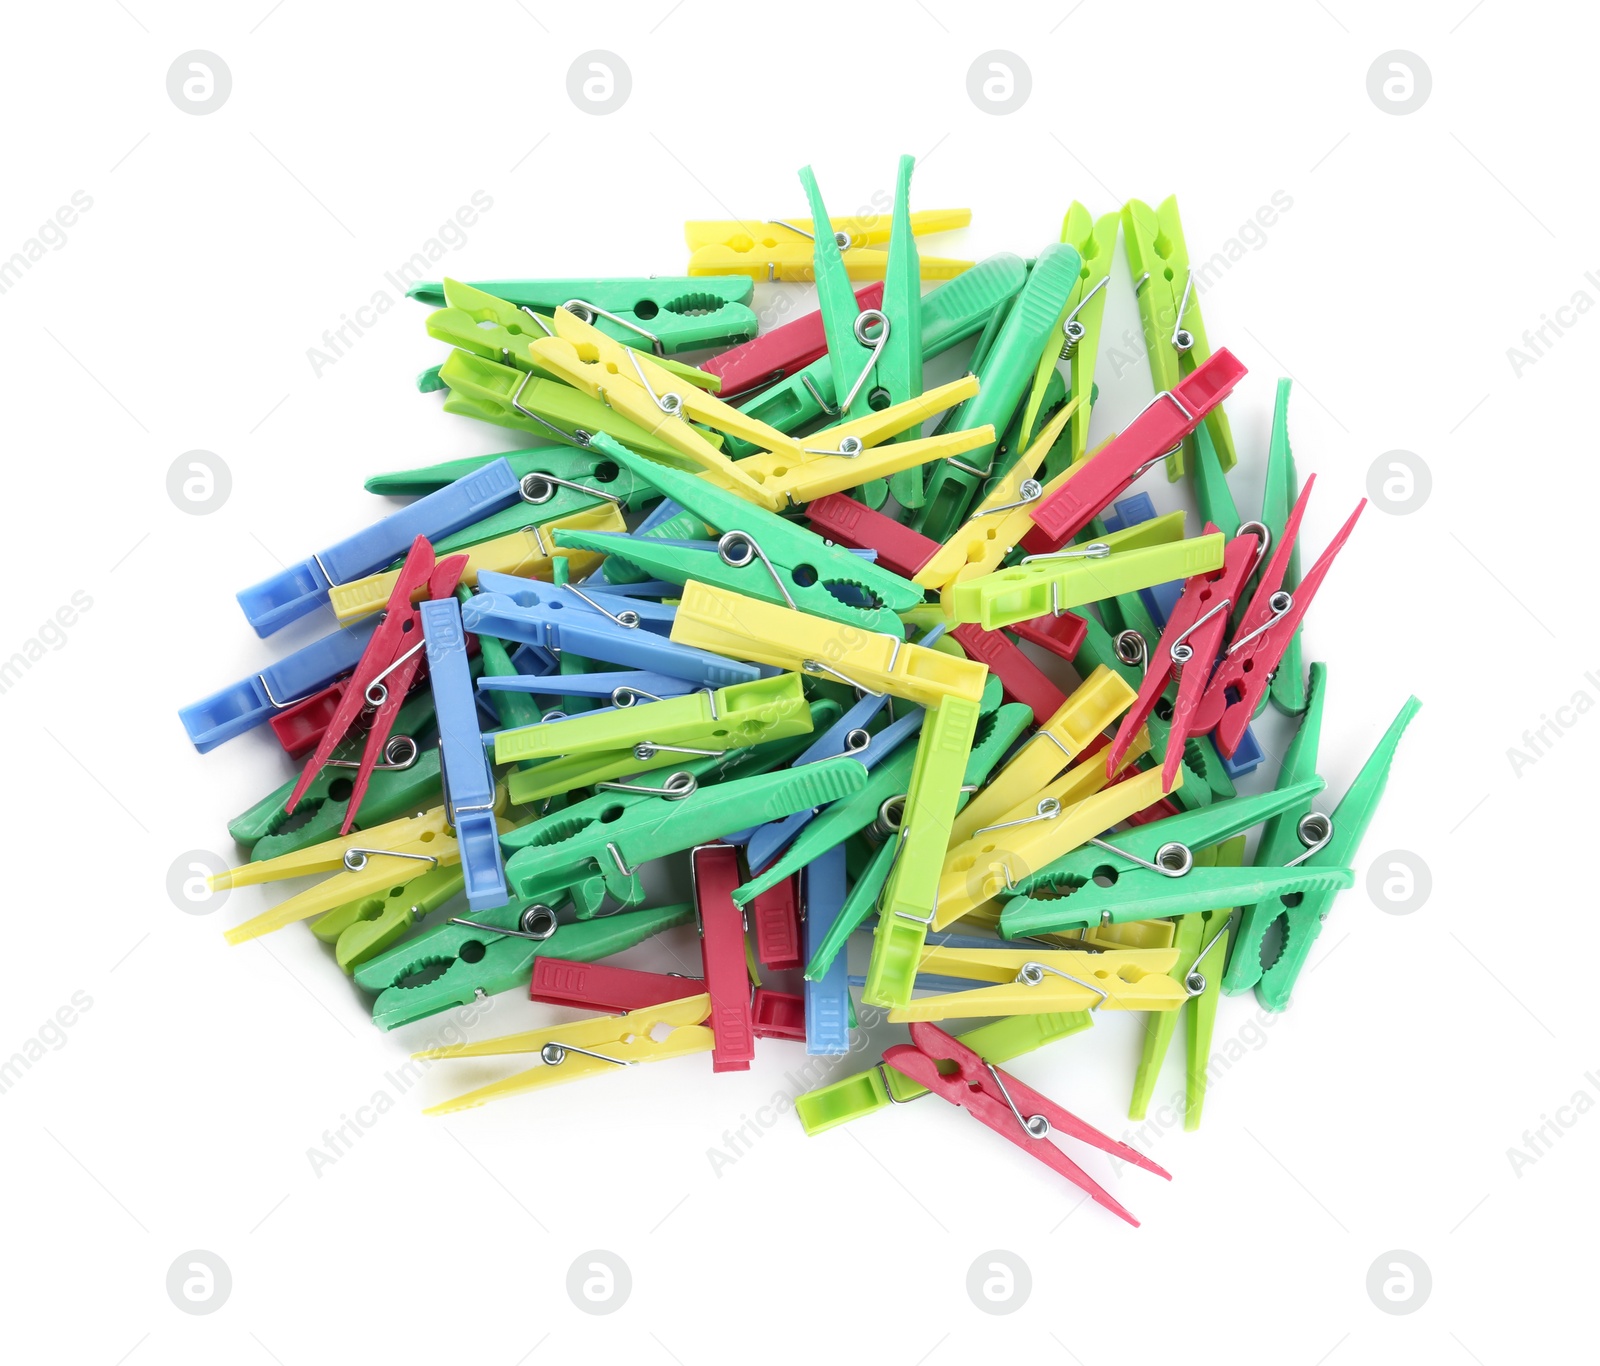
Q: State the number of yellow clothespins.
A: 12